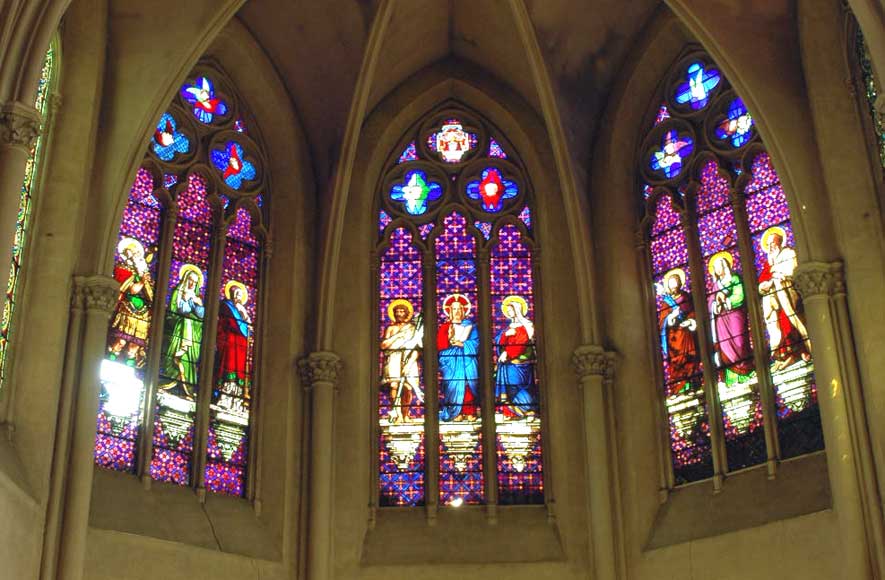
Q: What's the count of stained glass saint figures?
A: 9